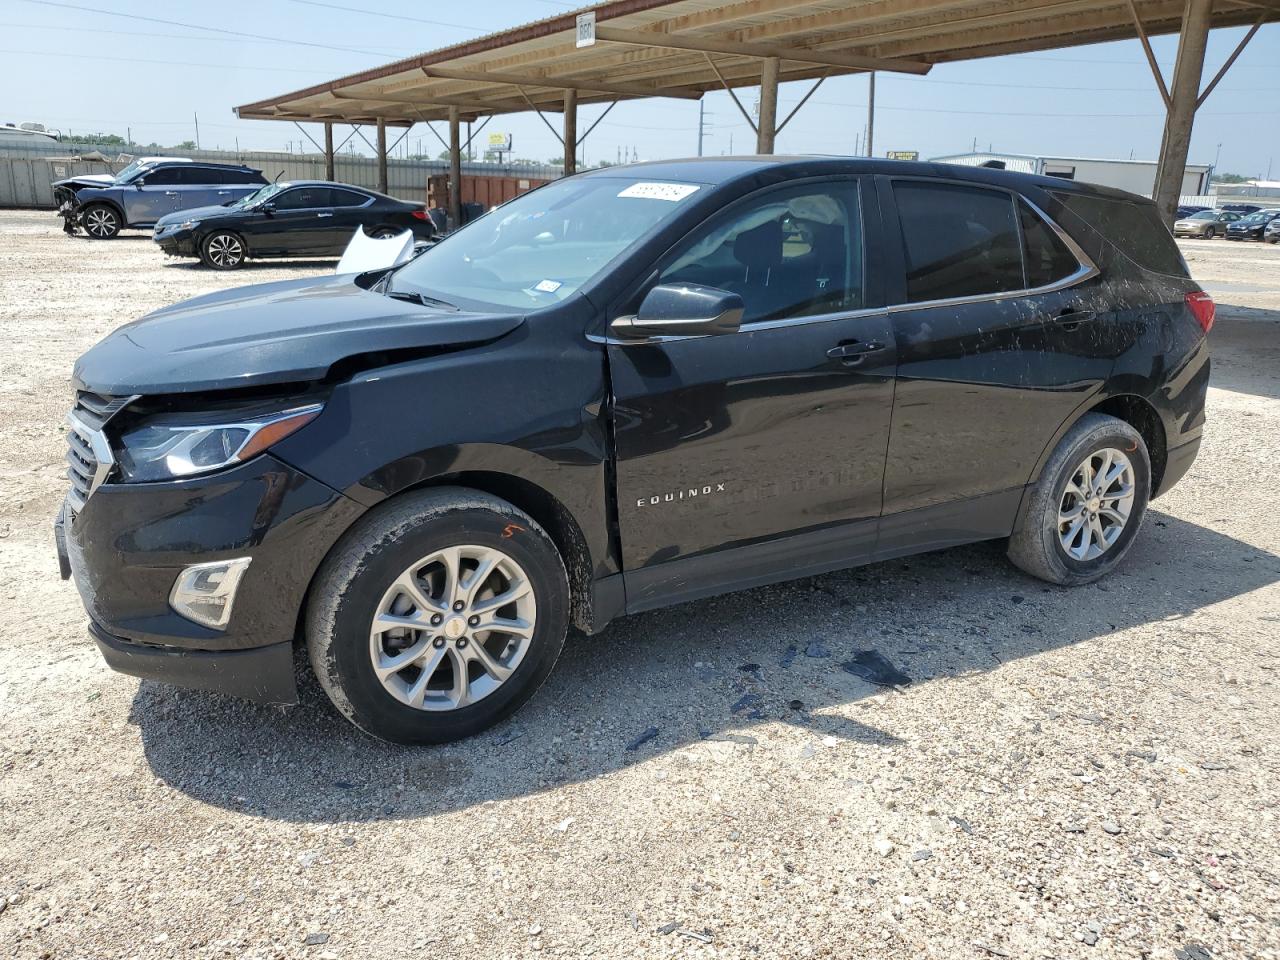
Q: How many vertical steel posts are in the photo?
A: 6